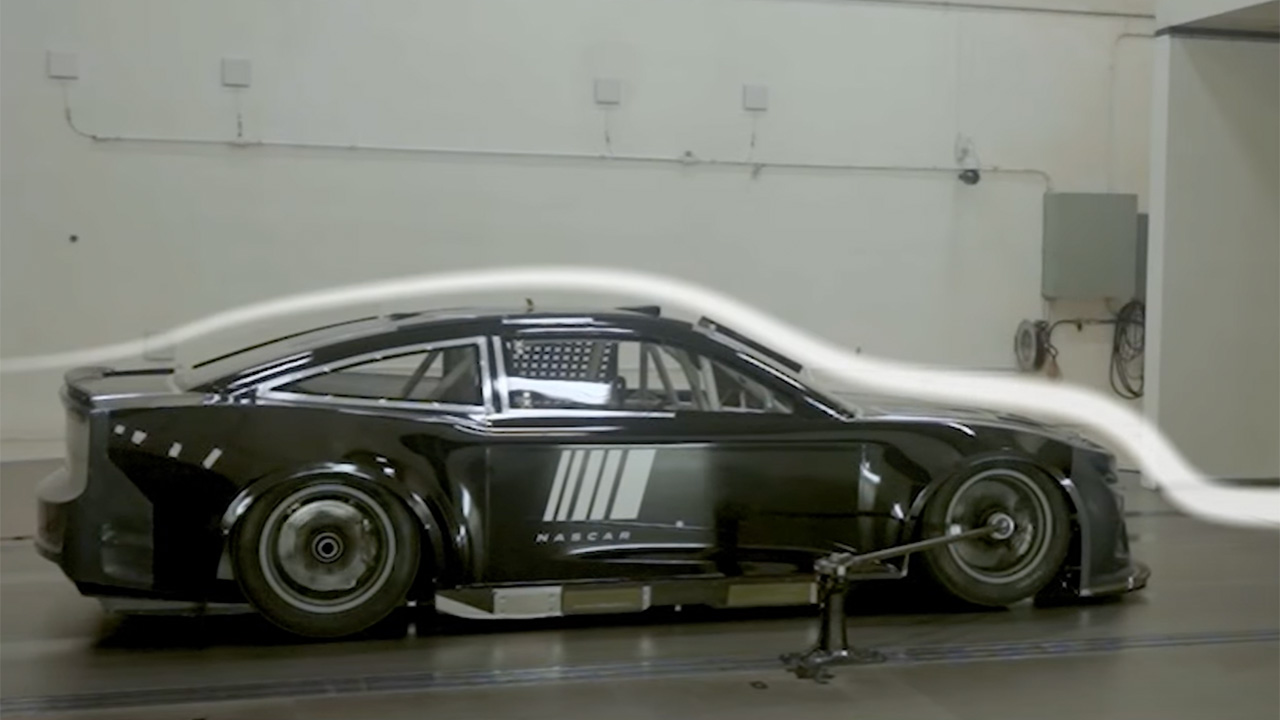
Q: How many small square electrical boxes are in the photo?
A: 4